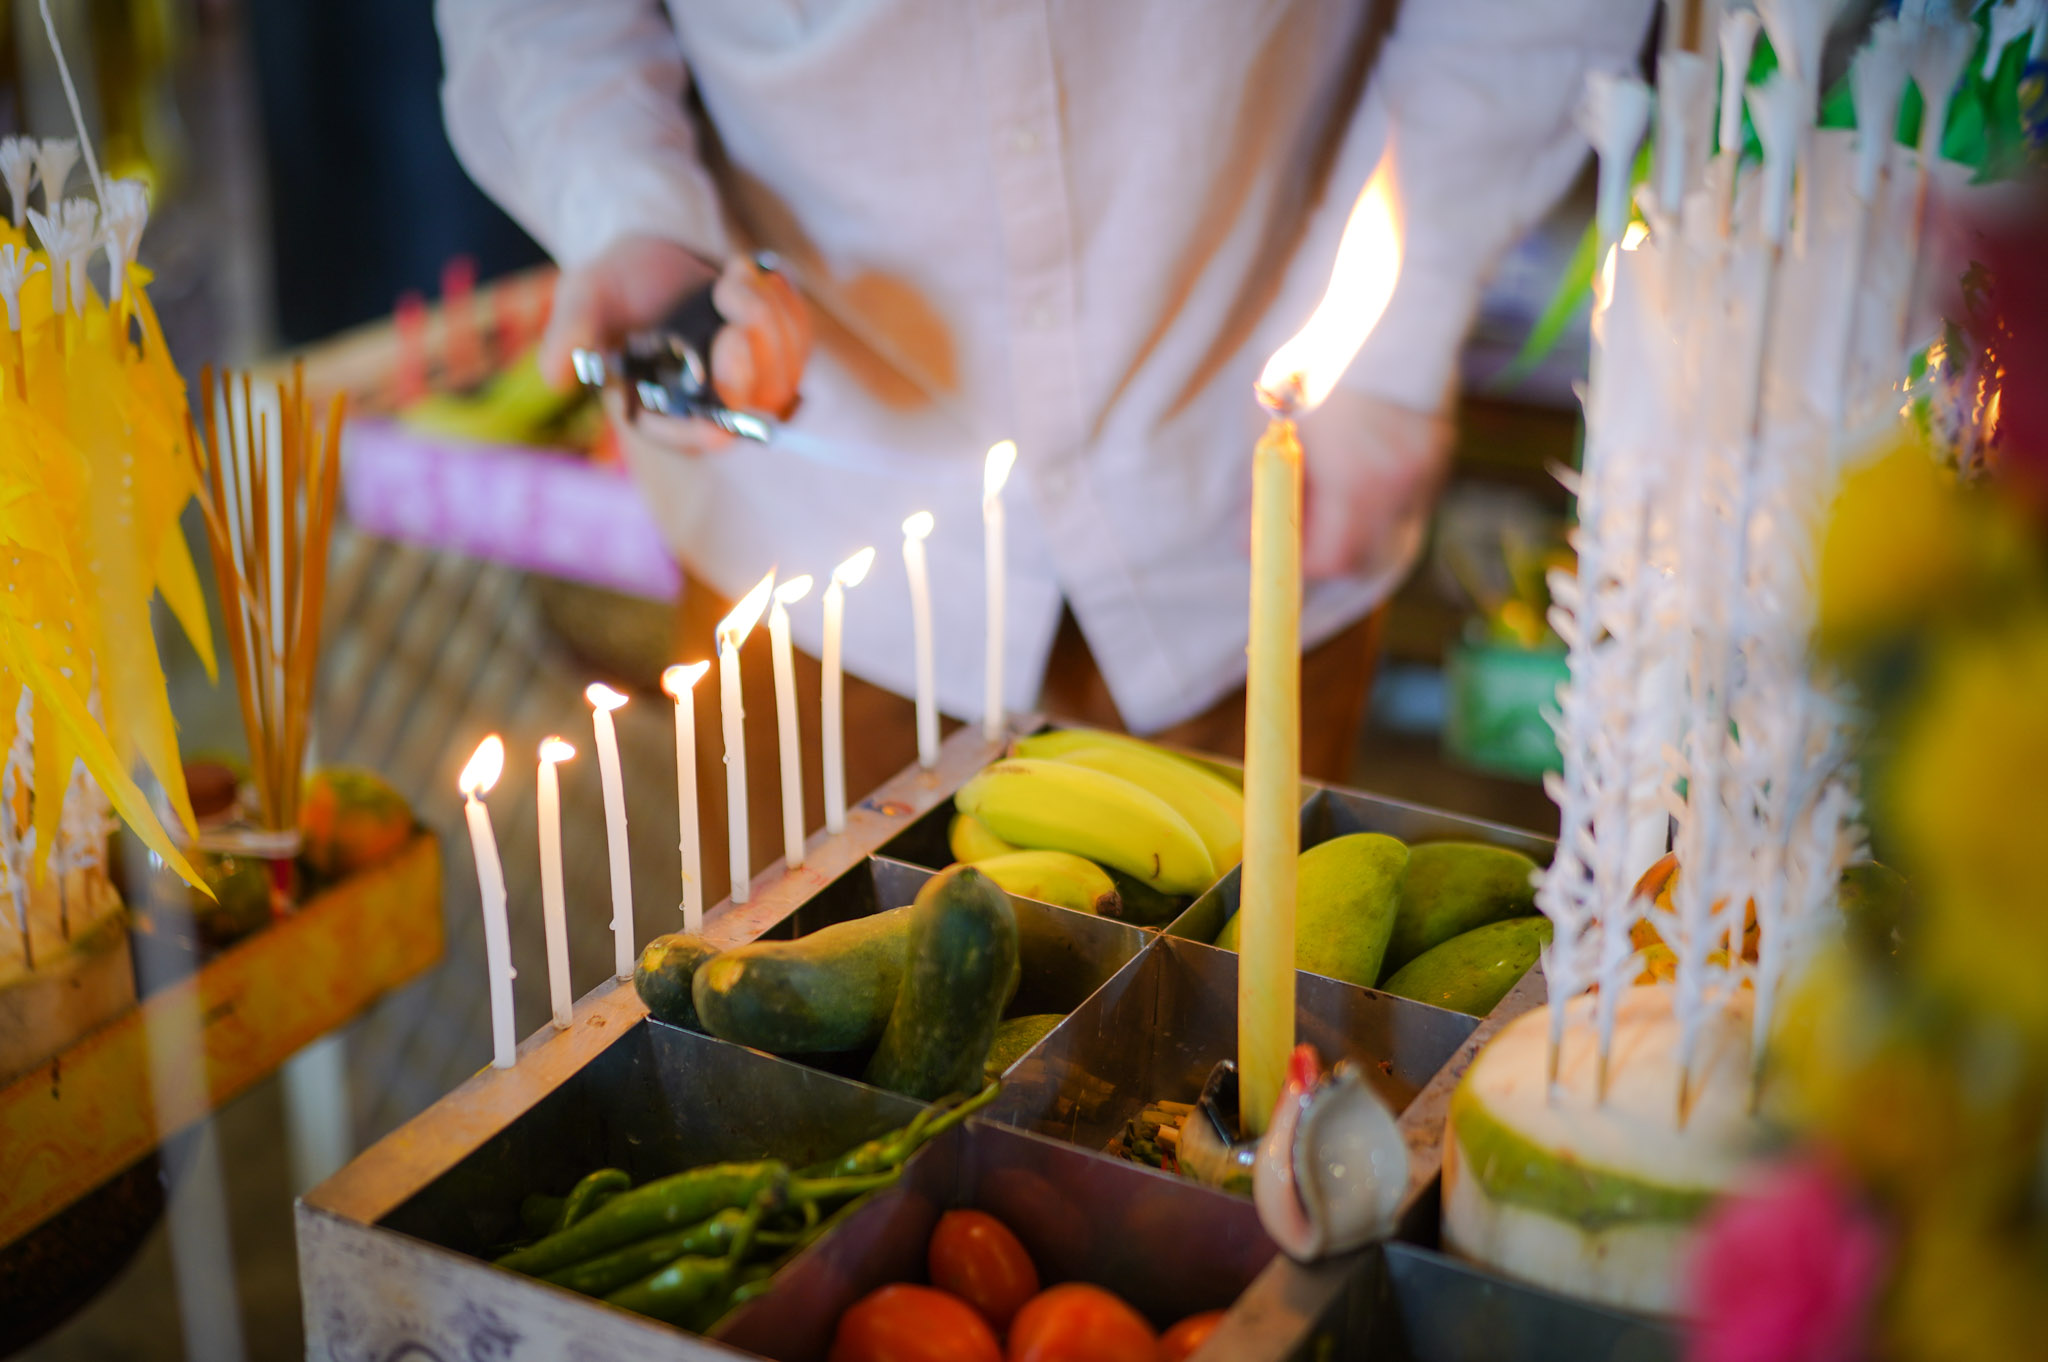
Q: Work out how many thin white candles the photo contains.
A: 9